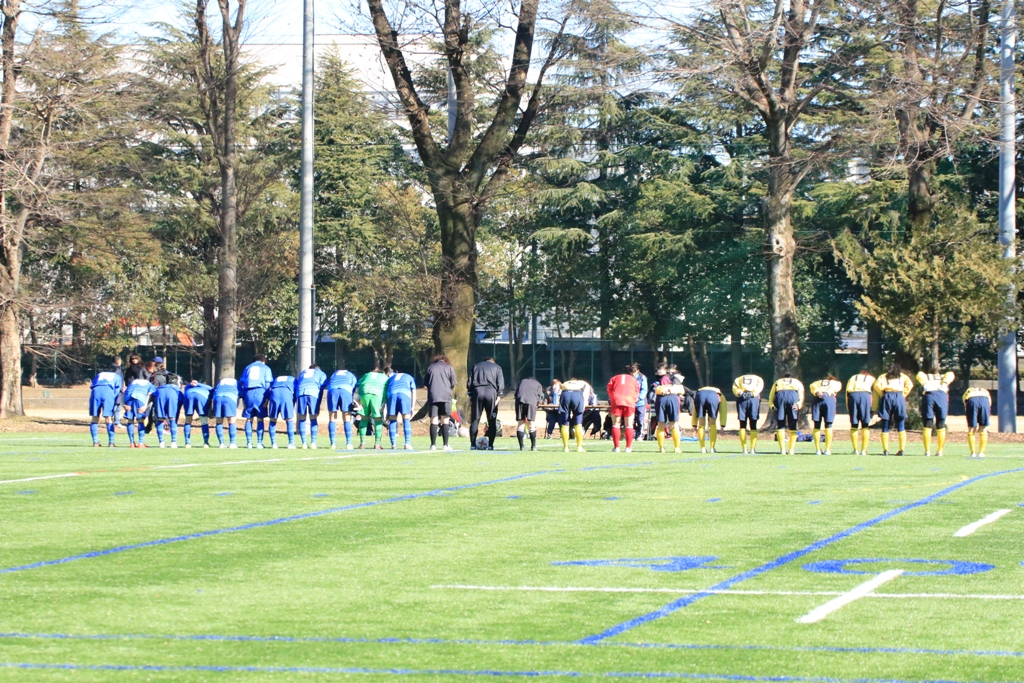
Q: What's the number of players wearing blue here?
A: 10